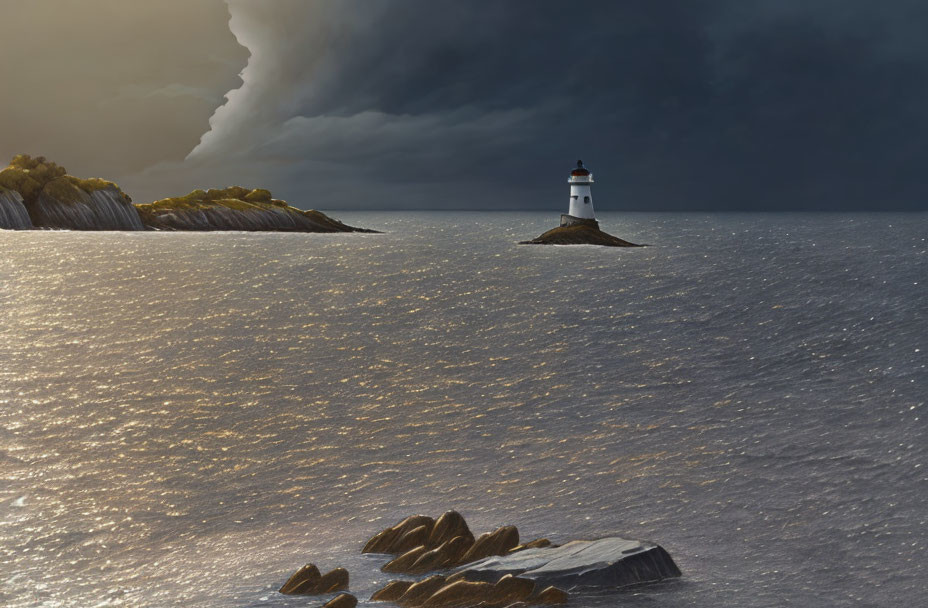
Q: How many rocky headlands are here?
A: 2